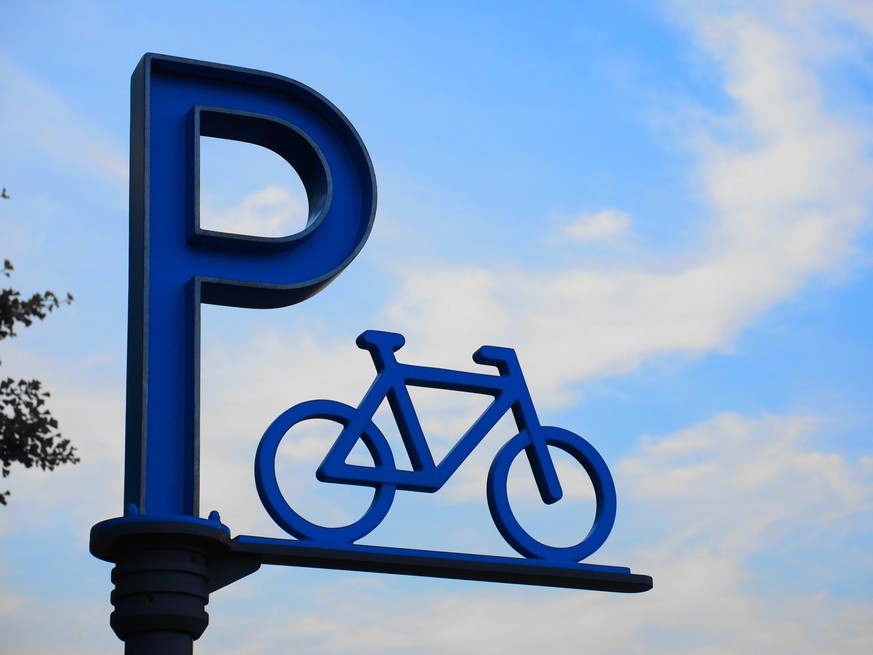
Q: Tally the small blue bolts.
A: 2